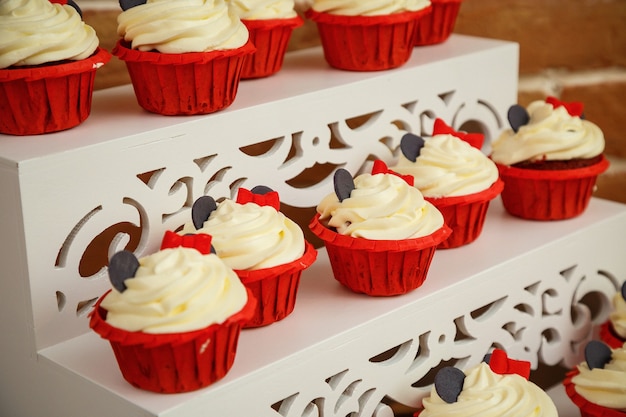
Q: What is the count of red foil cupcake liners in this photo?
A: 13